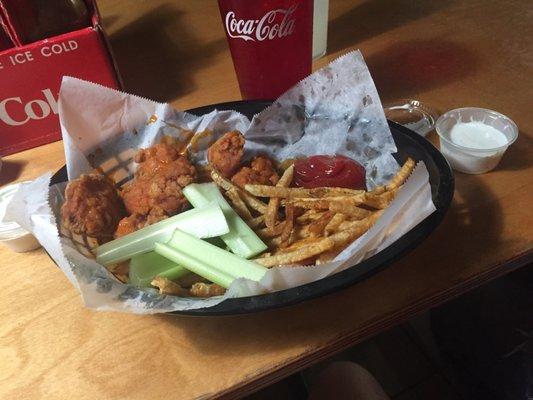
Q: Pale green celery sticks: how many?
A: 4